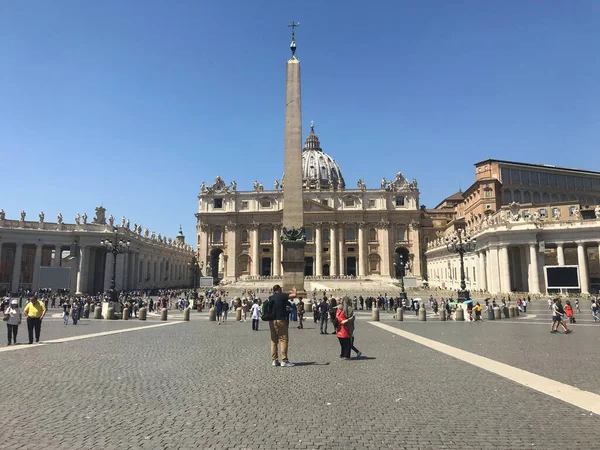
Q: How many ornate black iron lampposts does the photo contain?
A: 4